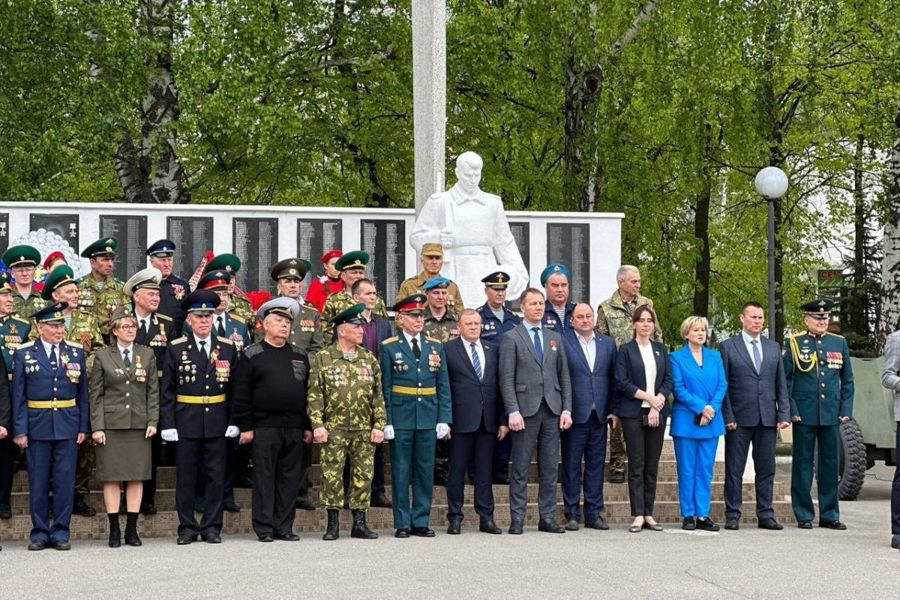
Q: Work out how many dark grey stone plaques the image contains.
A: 9